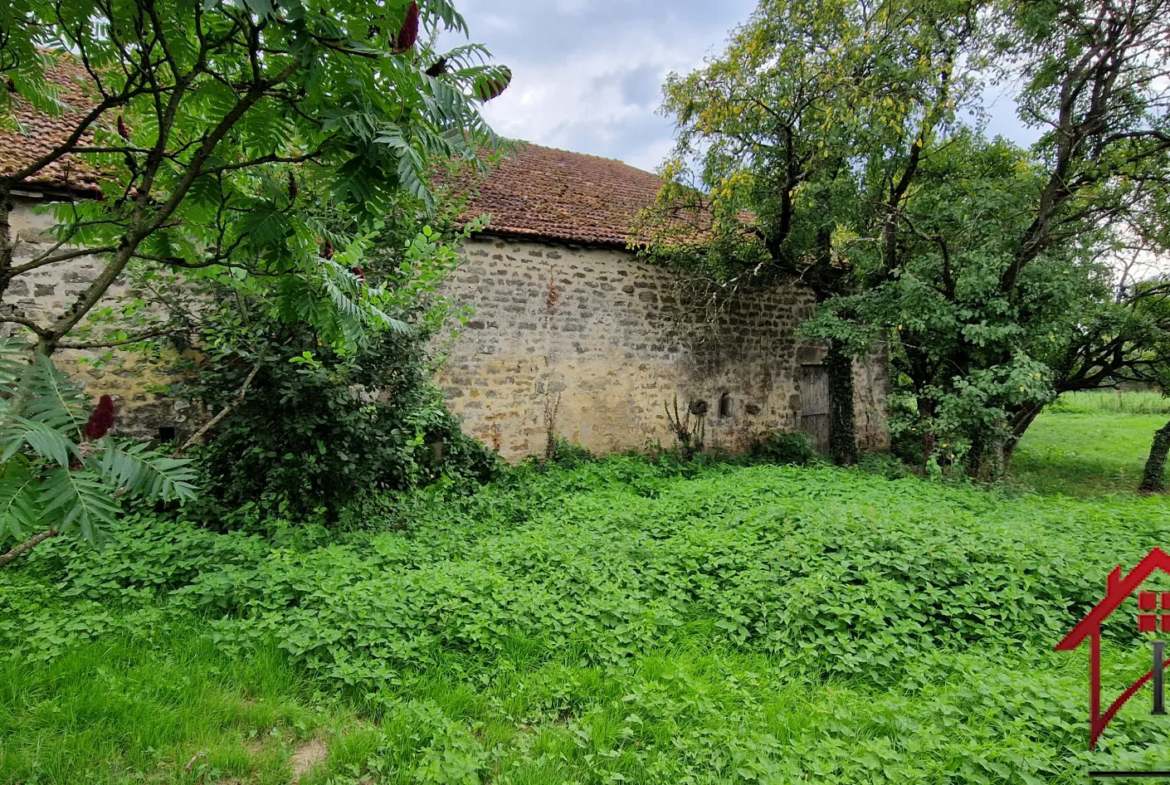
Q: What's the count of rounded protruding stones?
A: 2